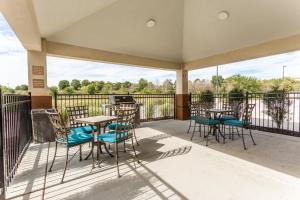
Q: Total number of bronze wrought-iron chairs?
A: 8